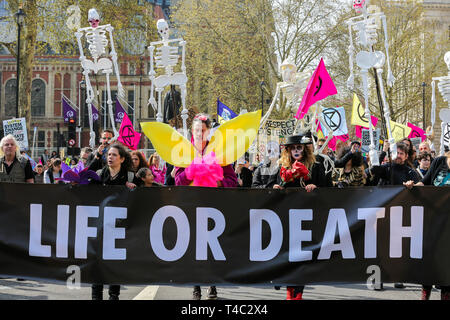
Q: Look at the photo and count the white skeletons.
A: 5